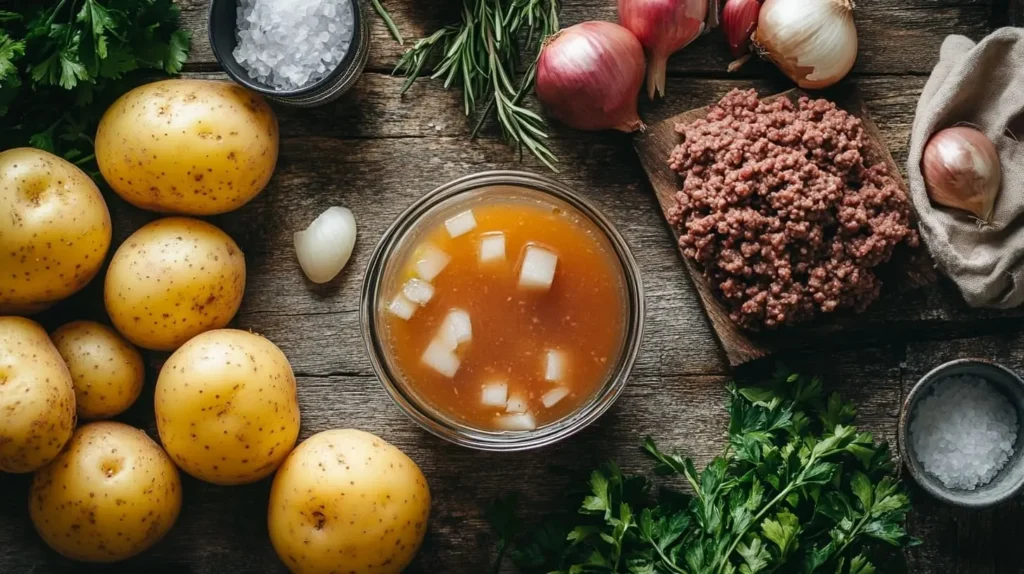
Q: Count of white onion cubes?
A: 13